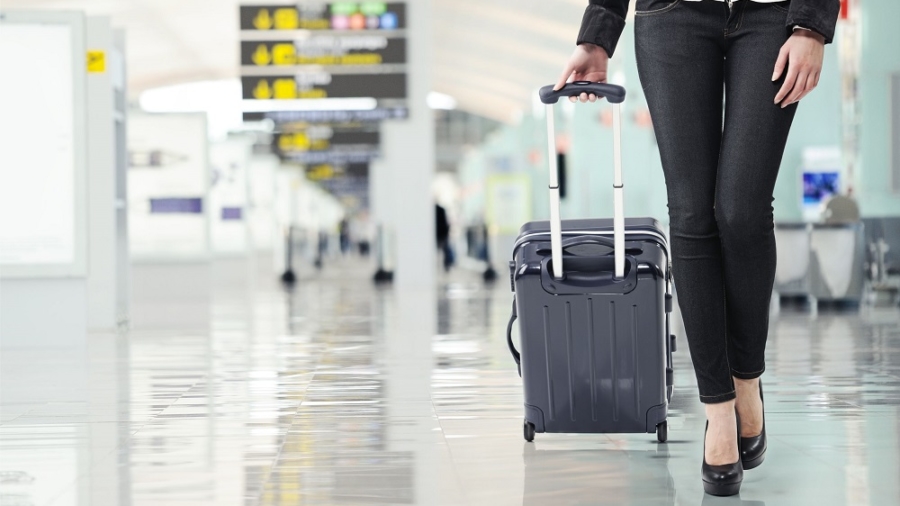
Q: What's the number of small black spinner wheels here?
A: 2